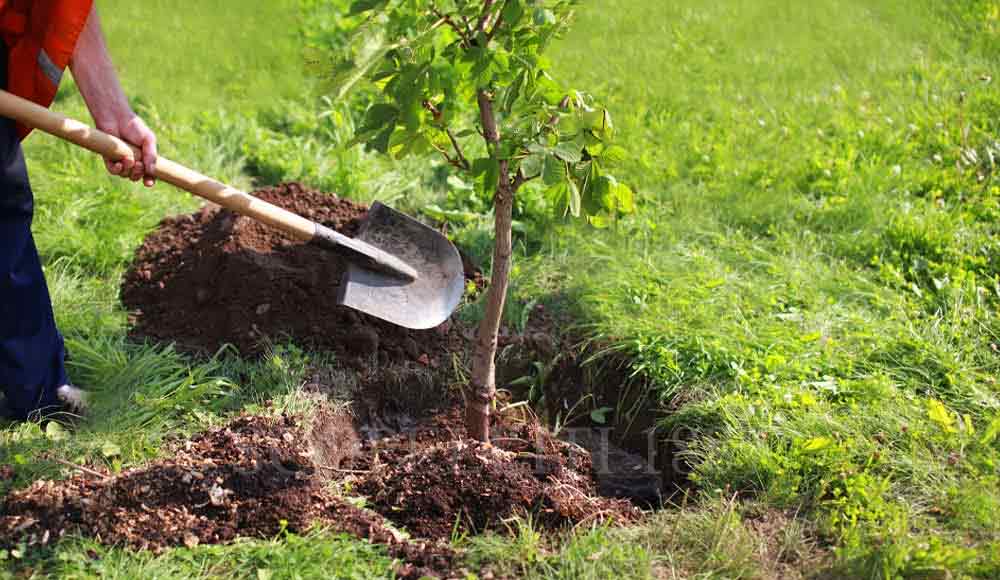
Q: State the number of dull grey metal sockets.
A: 1